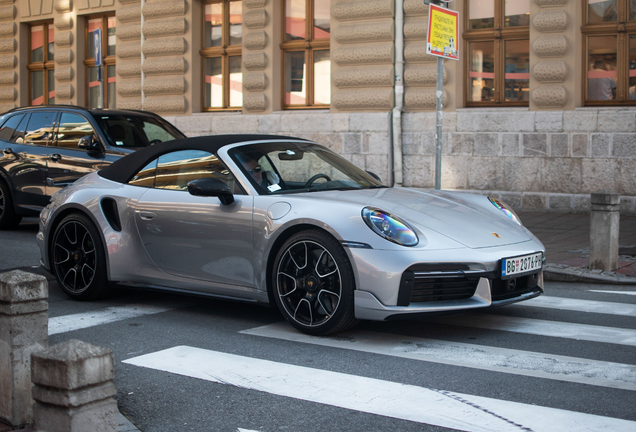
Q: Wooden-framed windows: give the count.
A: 6